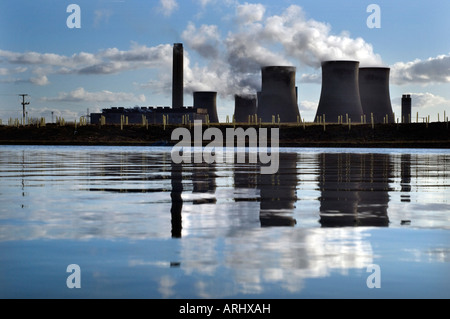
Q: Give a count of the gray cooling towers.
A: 5